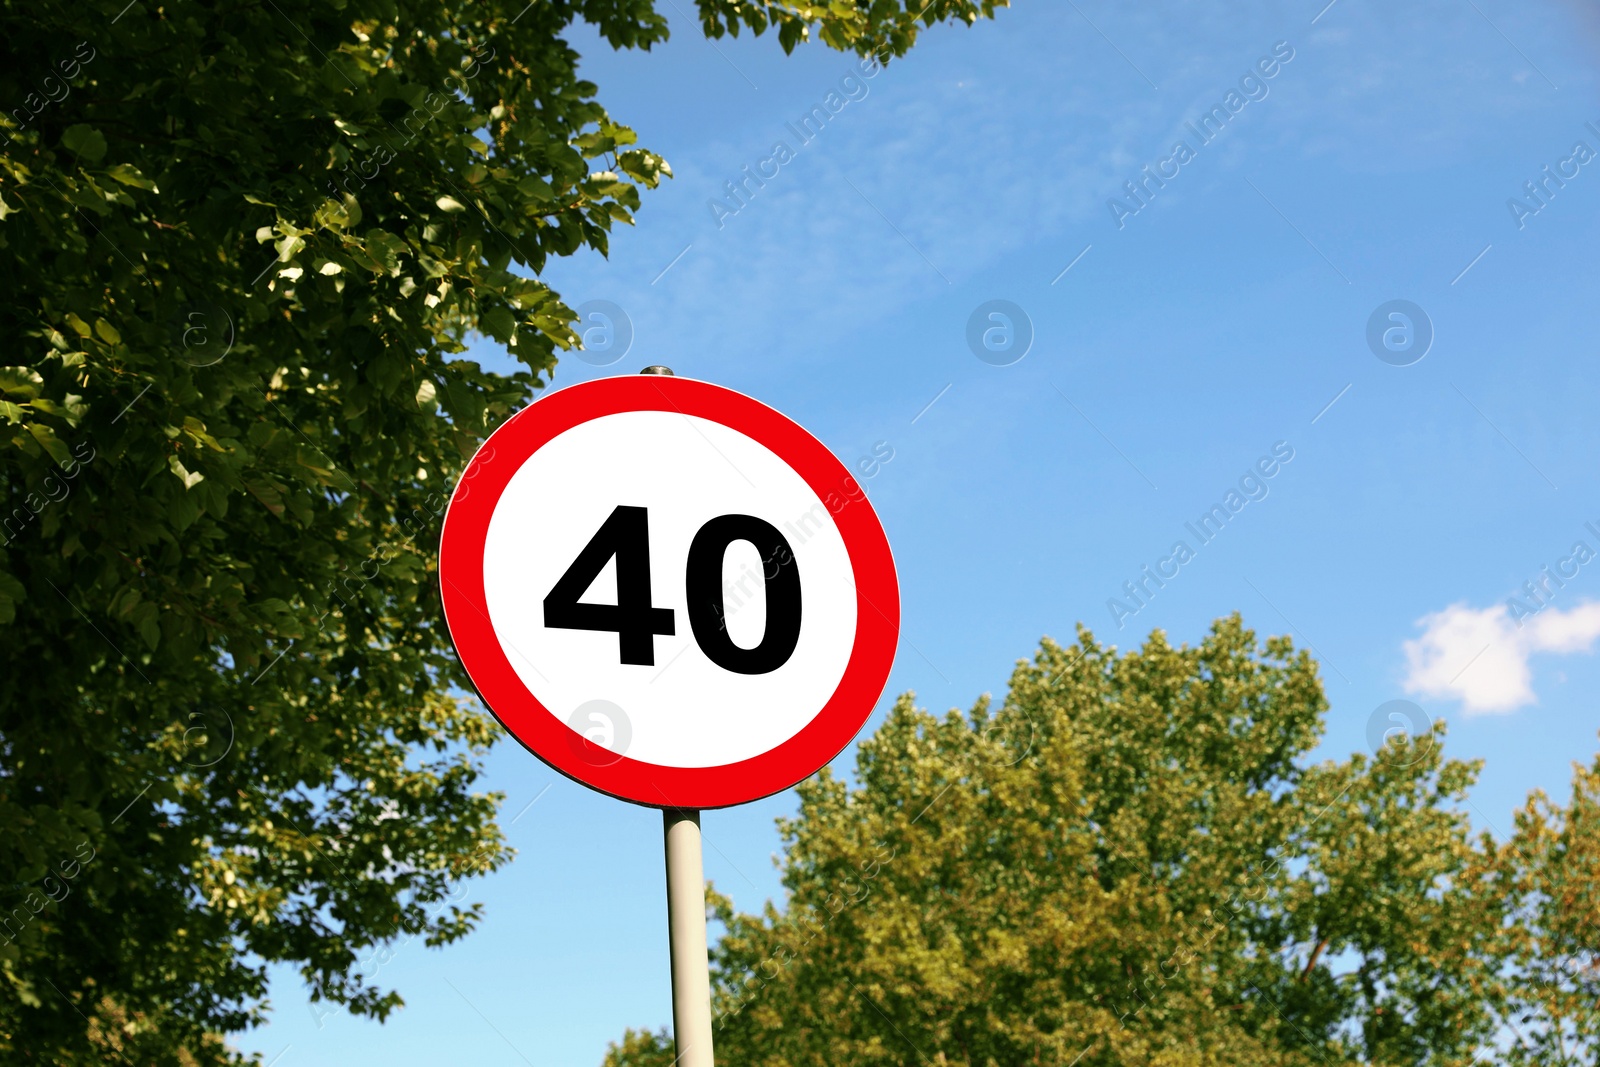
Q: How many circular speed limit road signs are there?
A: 1